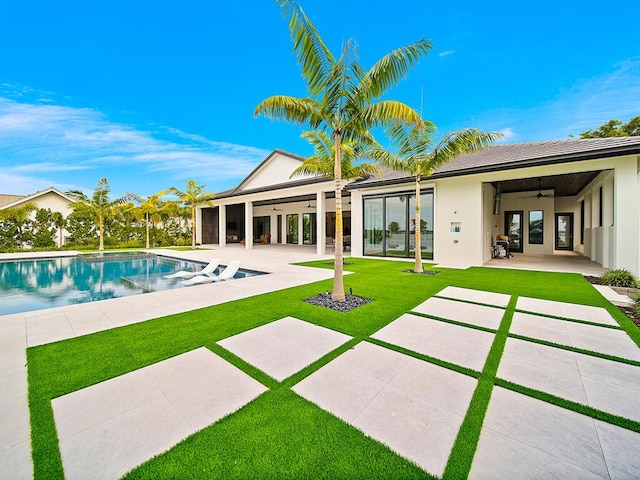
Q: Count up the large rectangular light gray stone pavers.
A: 10